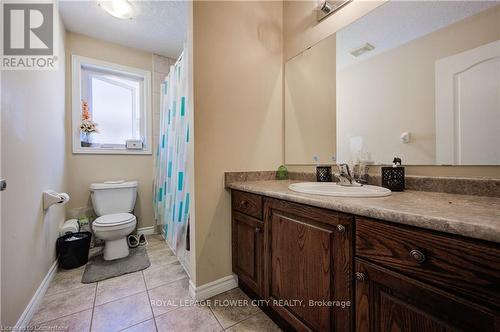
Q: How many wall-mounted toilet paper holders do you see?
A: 1